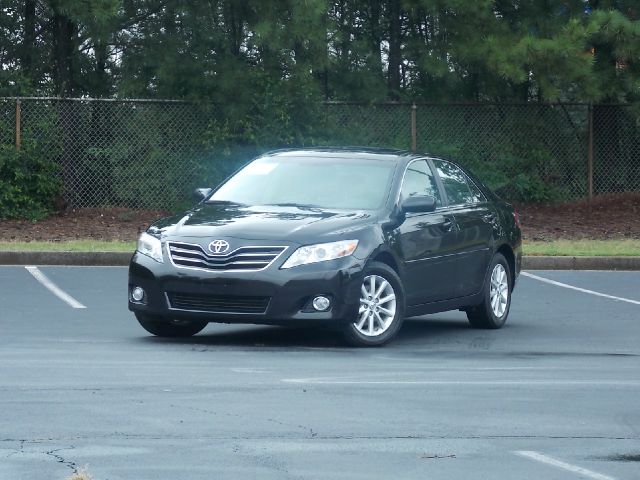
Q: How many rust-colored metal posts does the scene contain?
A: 3